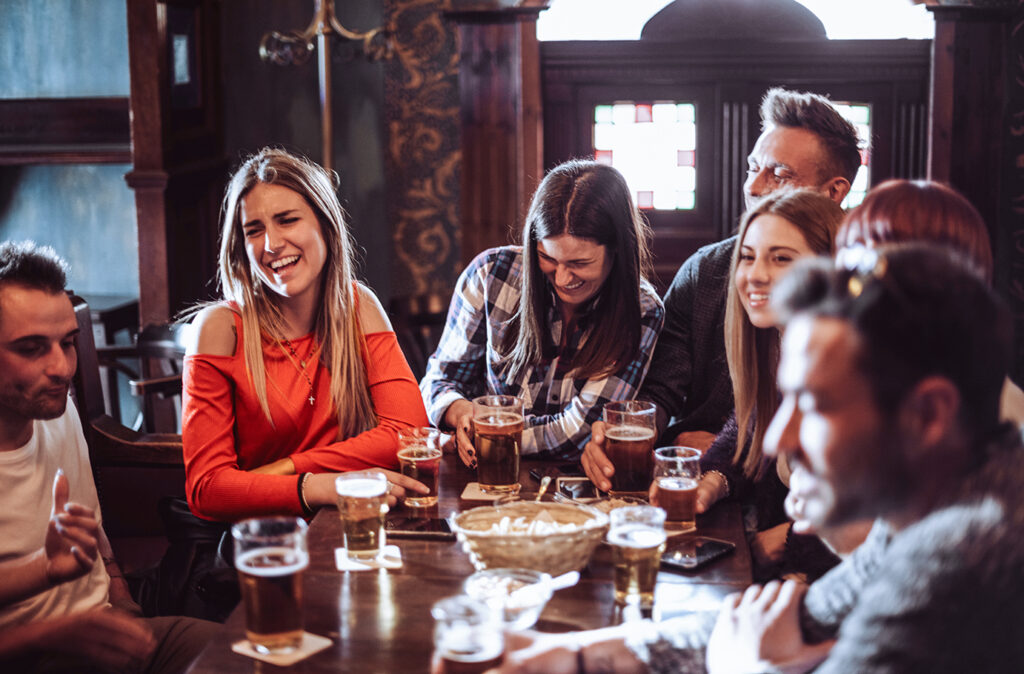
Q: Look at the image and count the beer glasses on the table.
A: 8